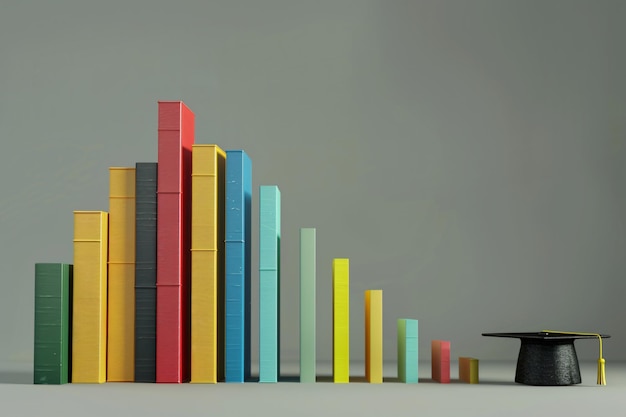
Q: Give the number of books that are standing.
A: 14